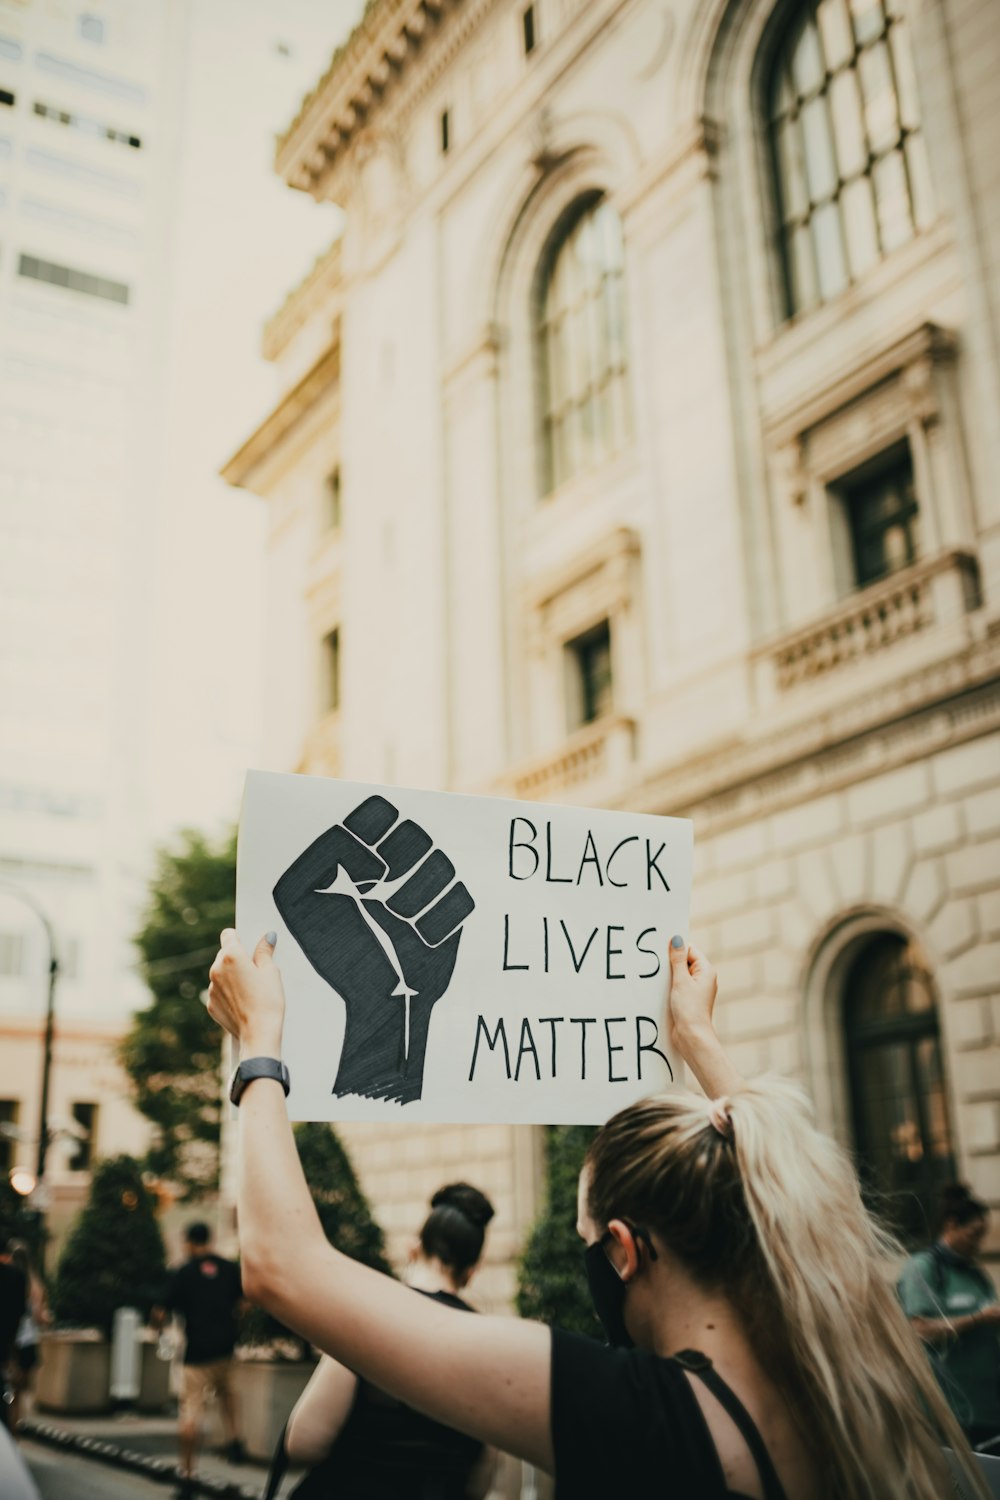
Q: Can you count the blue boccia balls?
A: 0